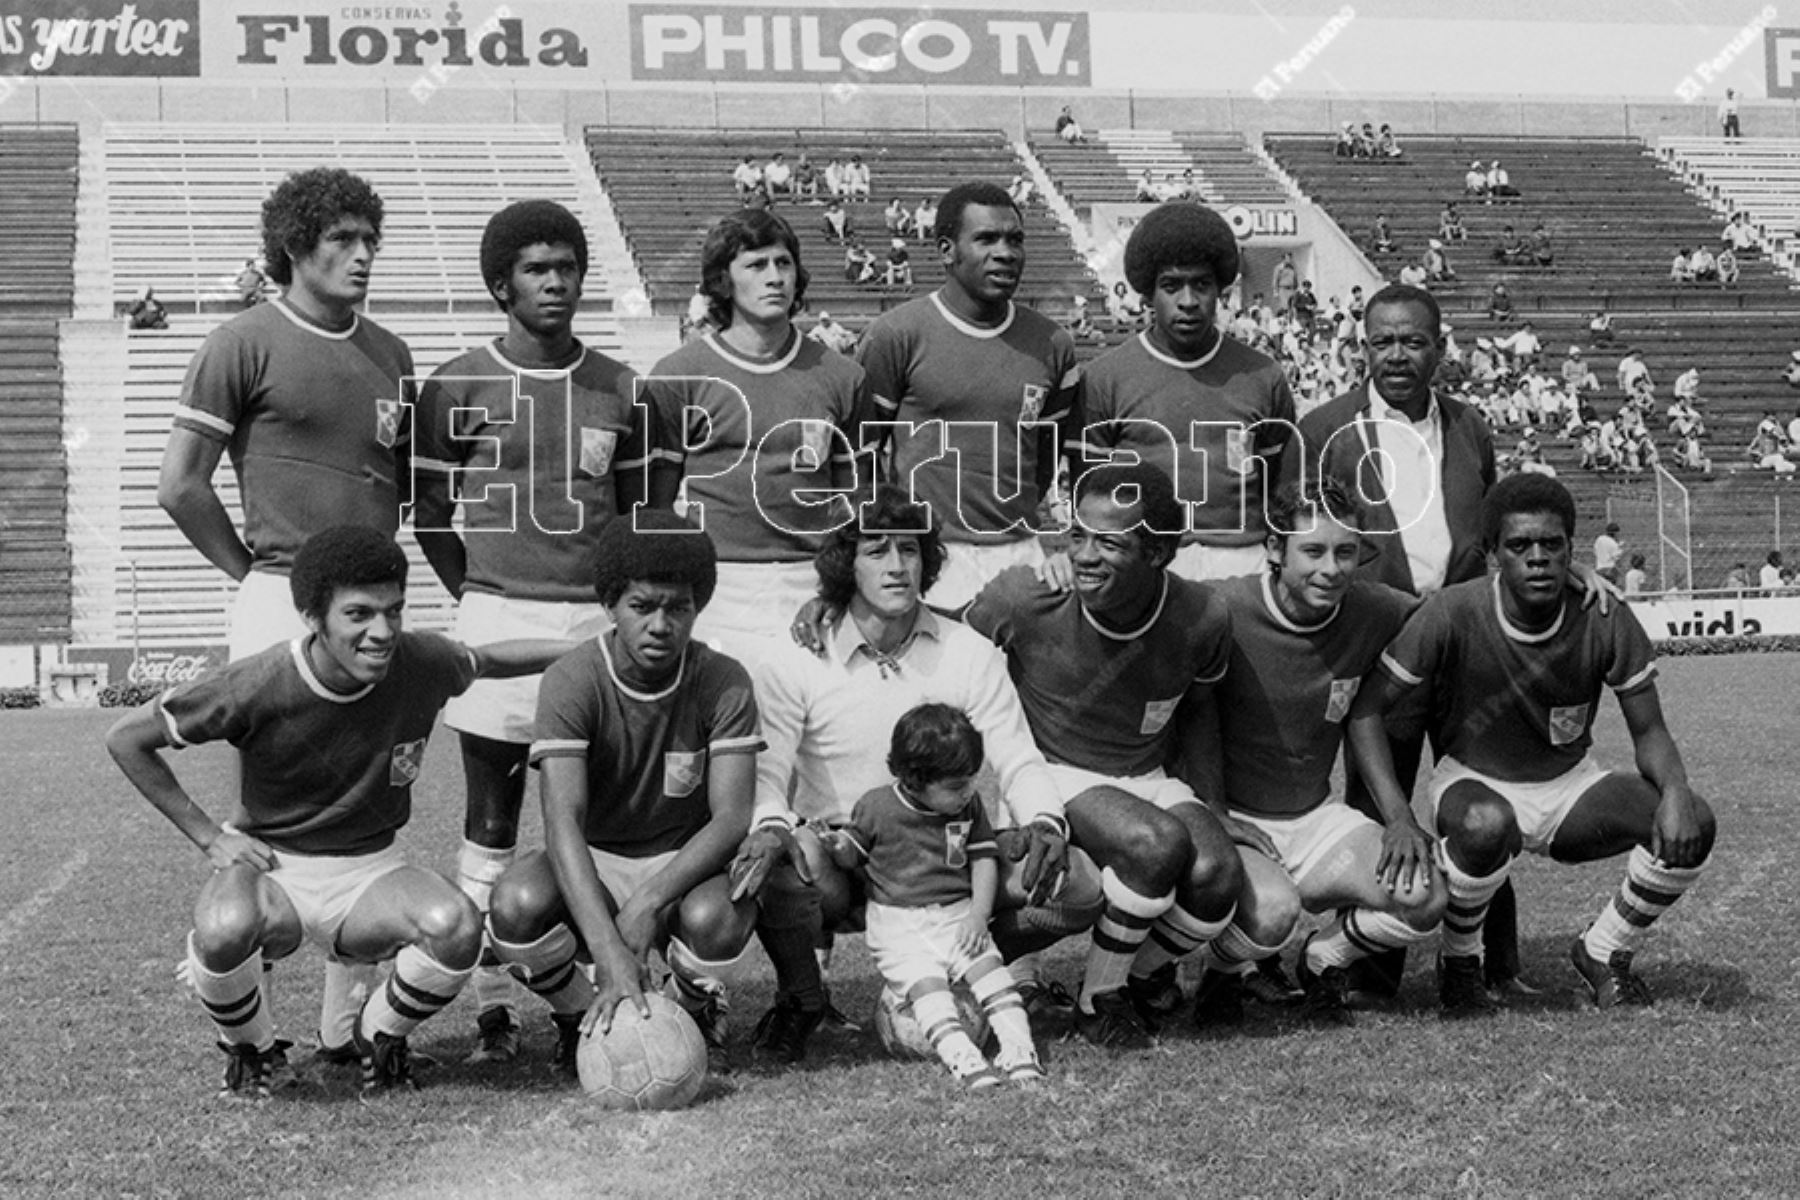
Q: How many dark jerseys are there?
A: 11